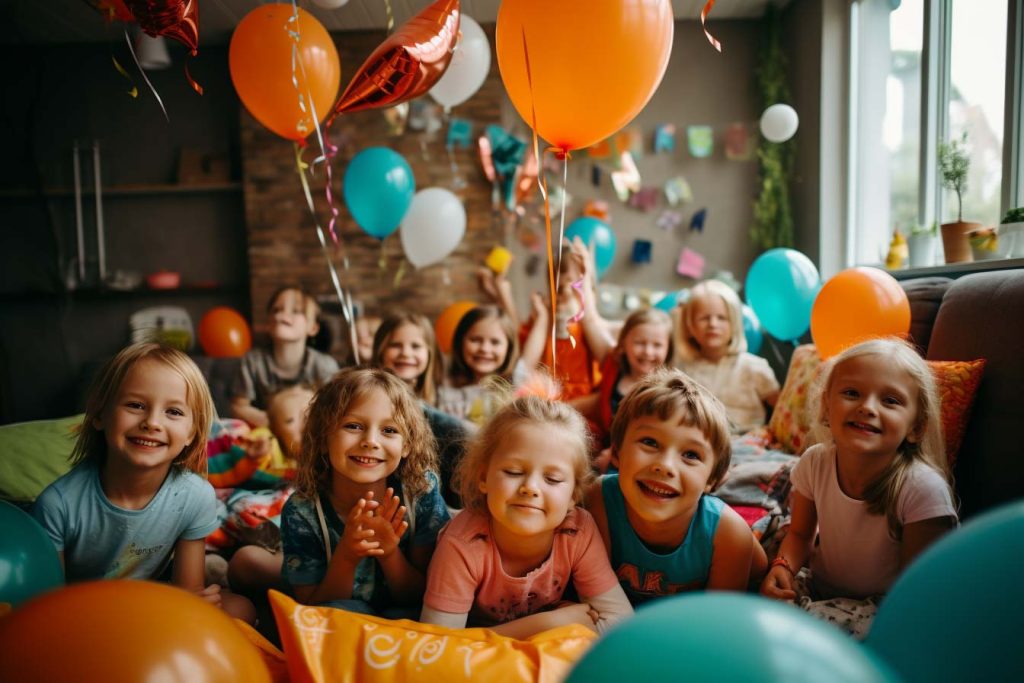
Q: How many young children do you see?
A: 13